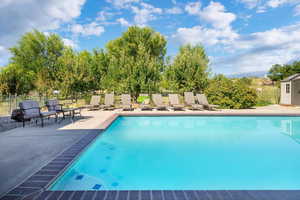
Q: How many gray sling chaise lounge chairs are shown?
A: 8